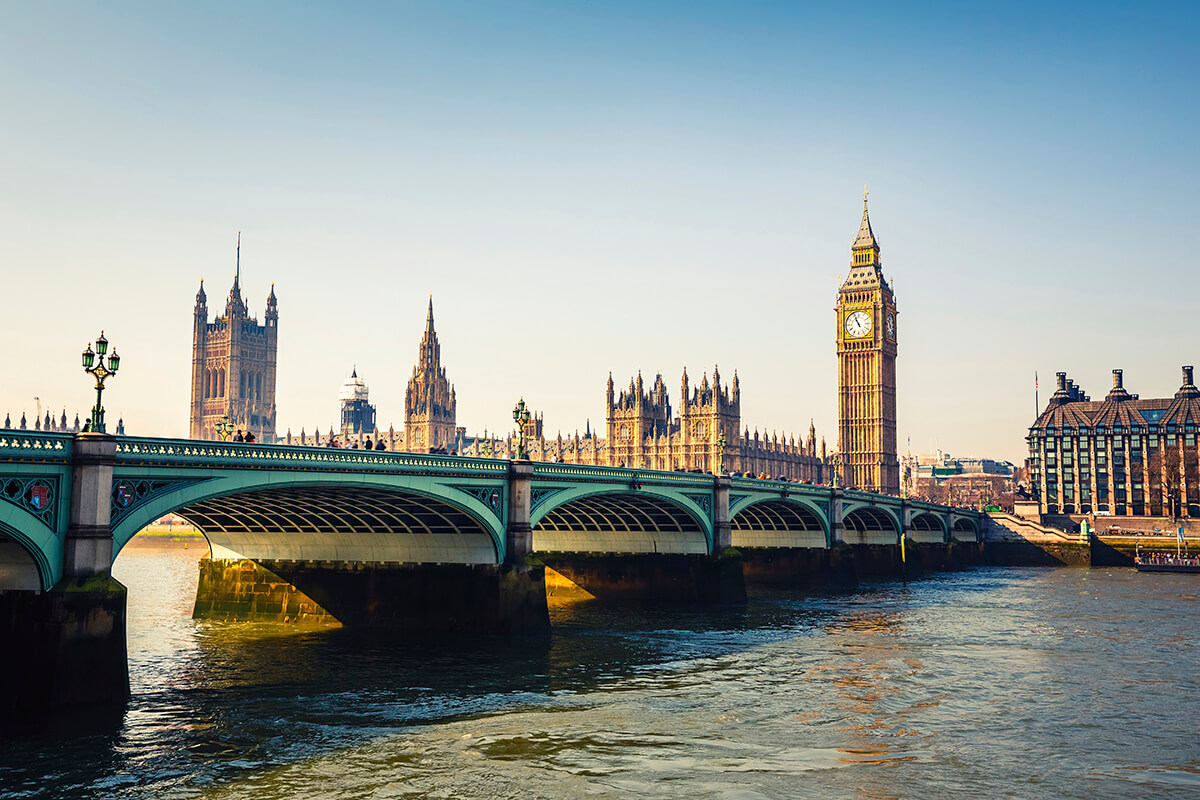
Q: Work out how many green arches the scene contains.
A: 7